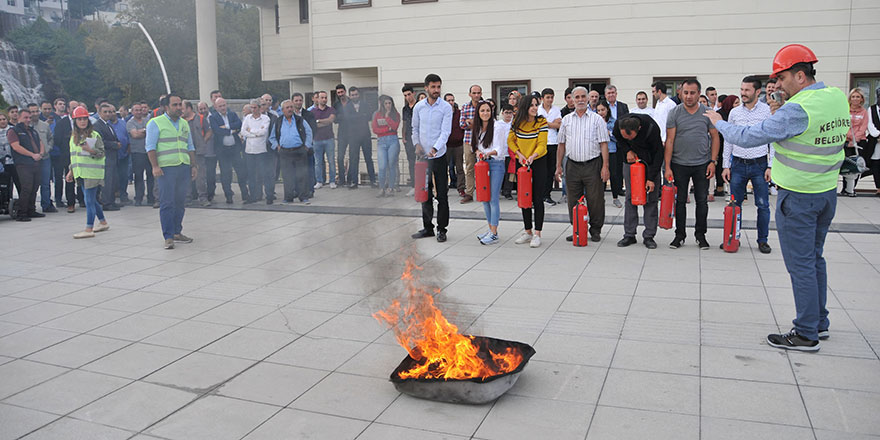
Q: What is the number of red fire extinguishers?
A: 7